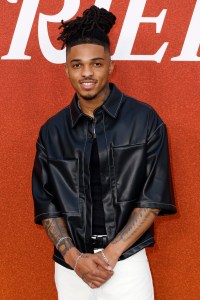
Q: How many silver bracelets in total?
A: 3